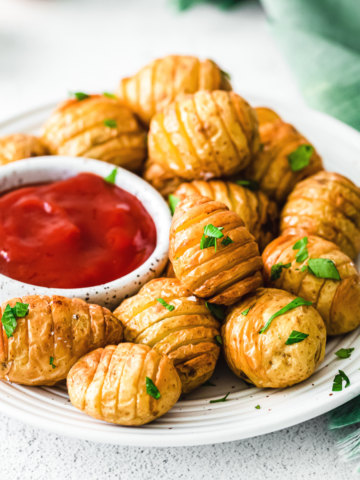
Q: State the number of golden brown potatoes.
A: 14